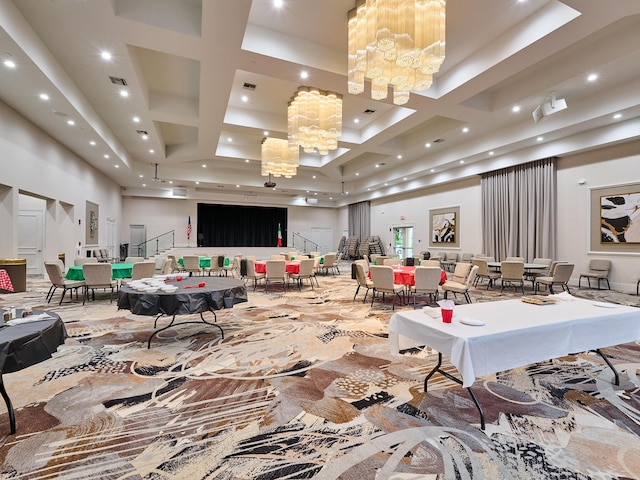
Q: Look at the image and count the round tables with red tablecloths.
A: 2